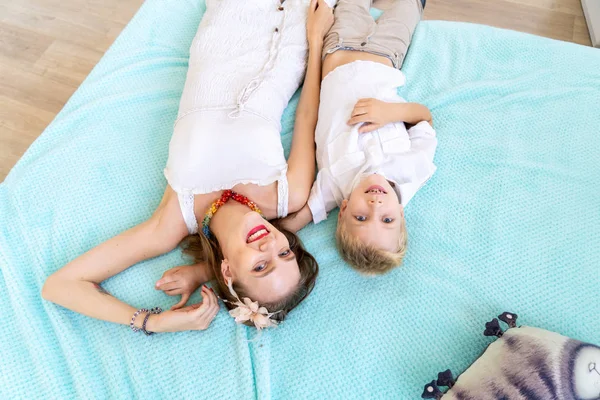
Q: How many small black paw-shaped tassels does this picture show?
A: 4